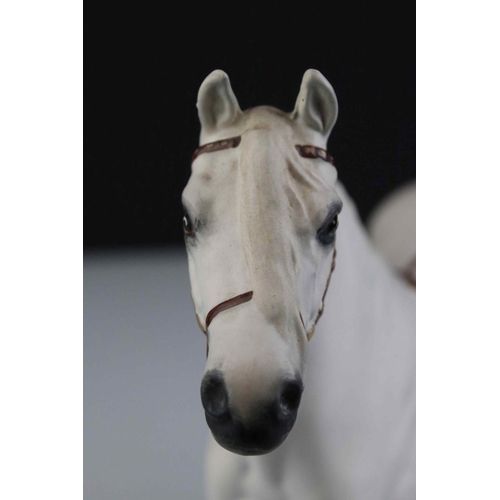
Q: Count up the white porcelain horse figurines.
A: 1